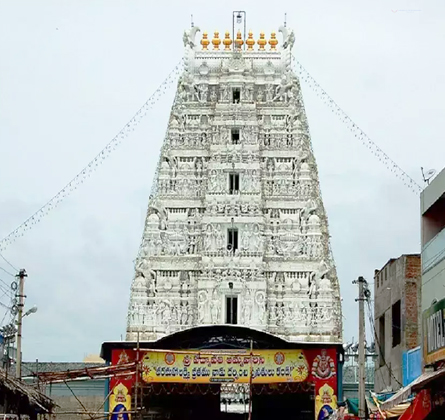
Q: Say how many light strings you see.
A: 2